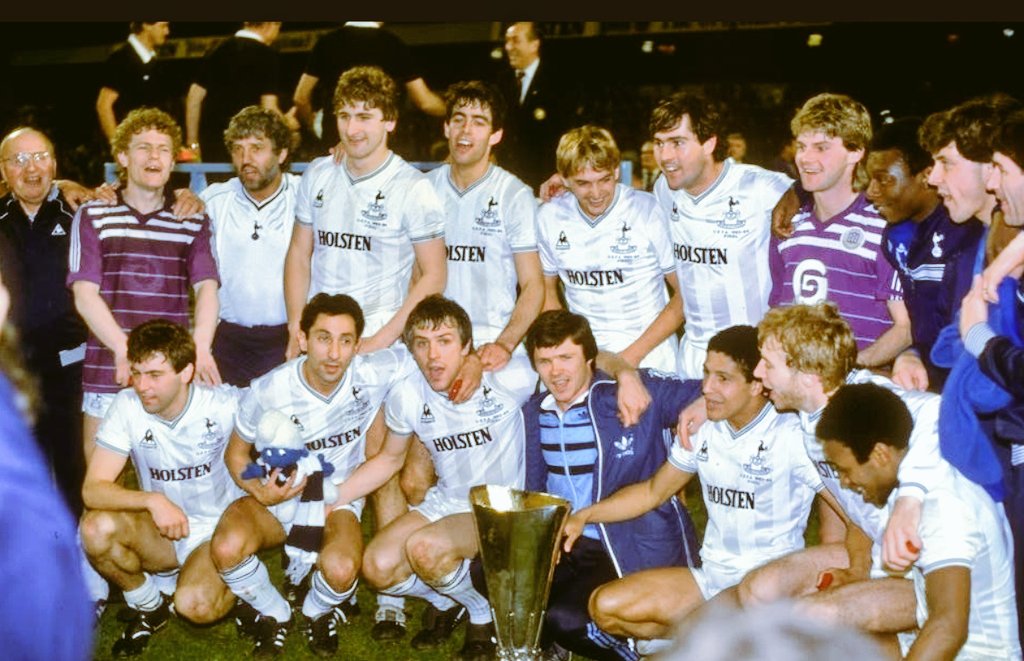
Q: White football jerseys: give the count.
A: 11